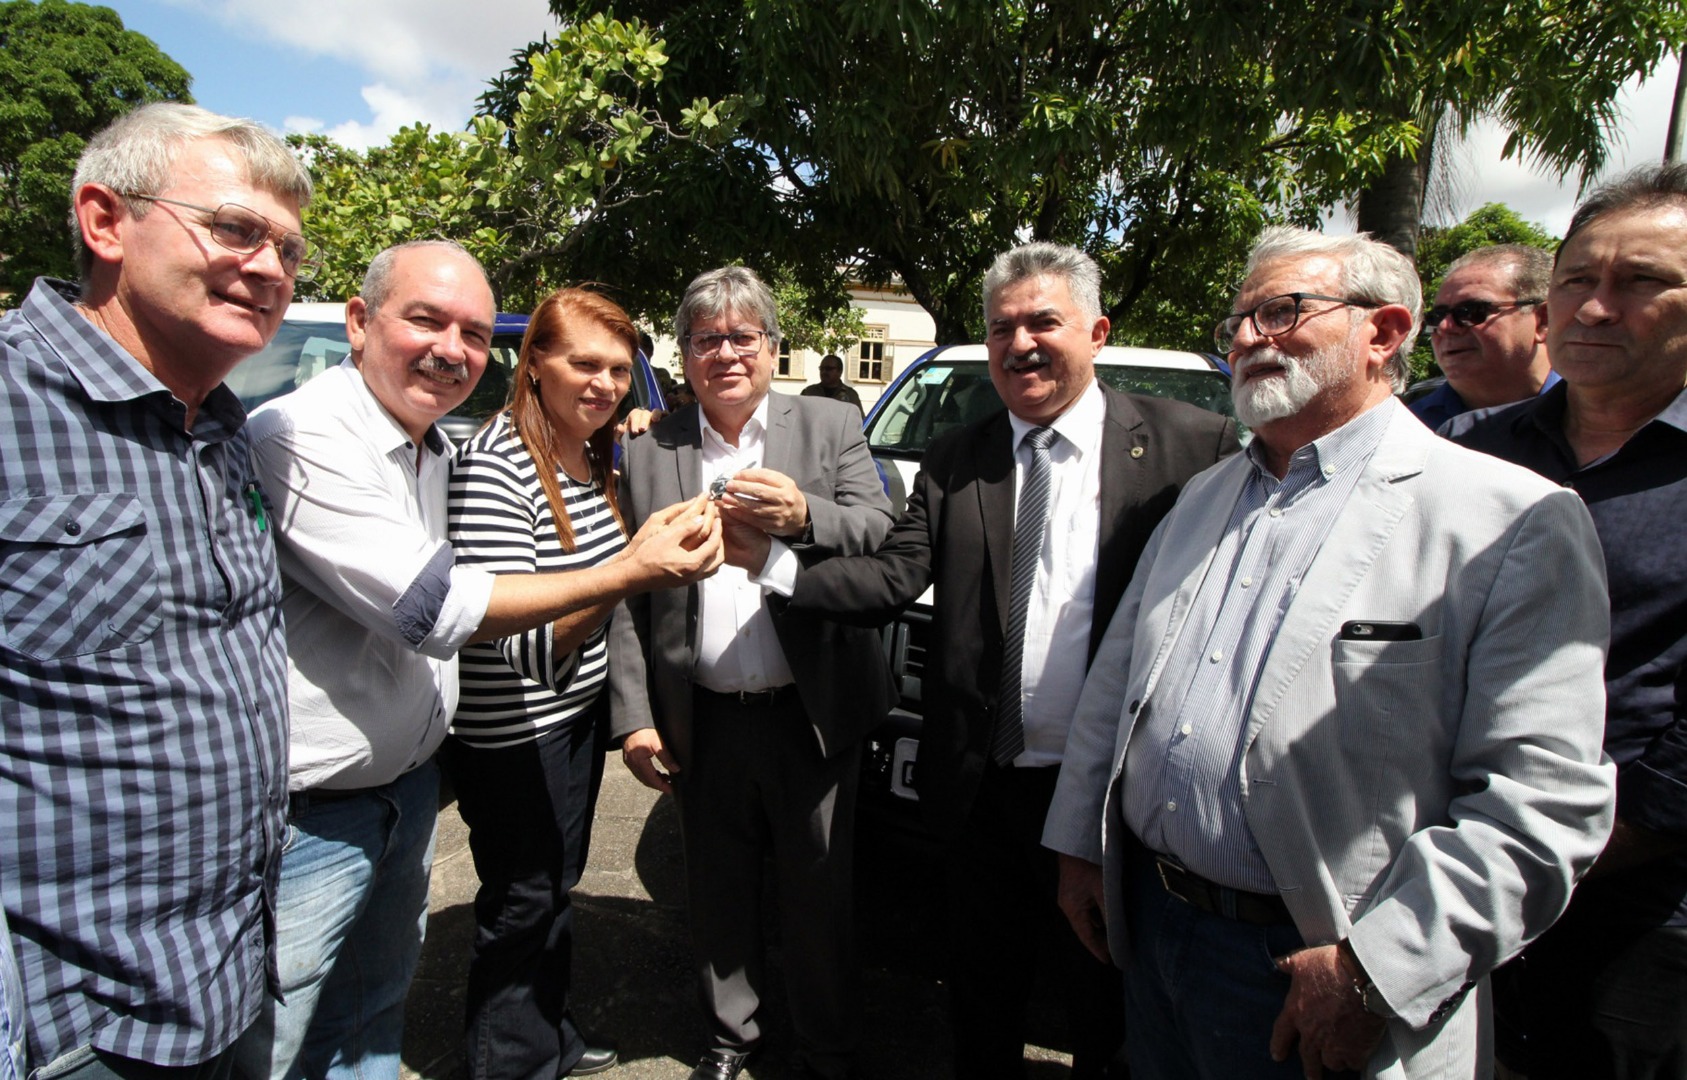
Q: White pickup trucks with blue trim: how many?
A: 2